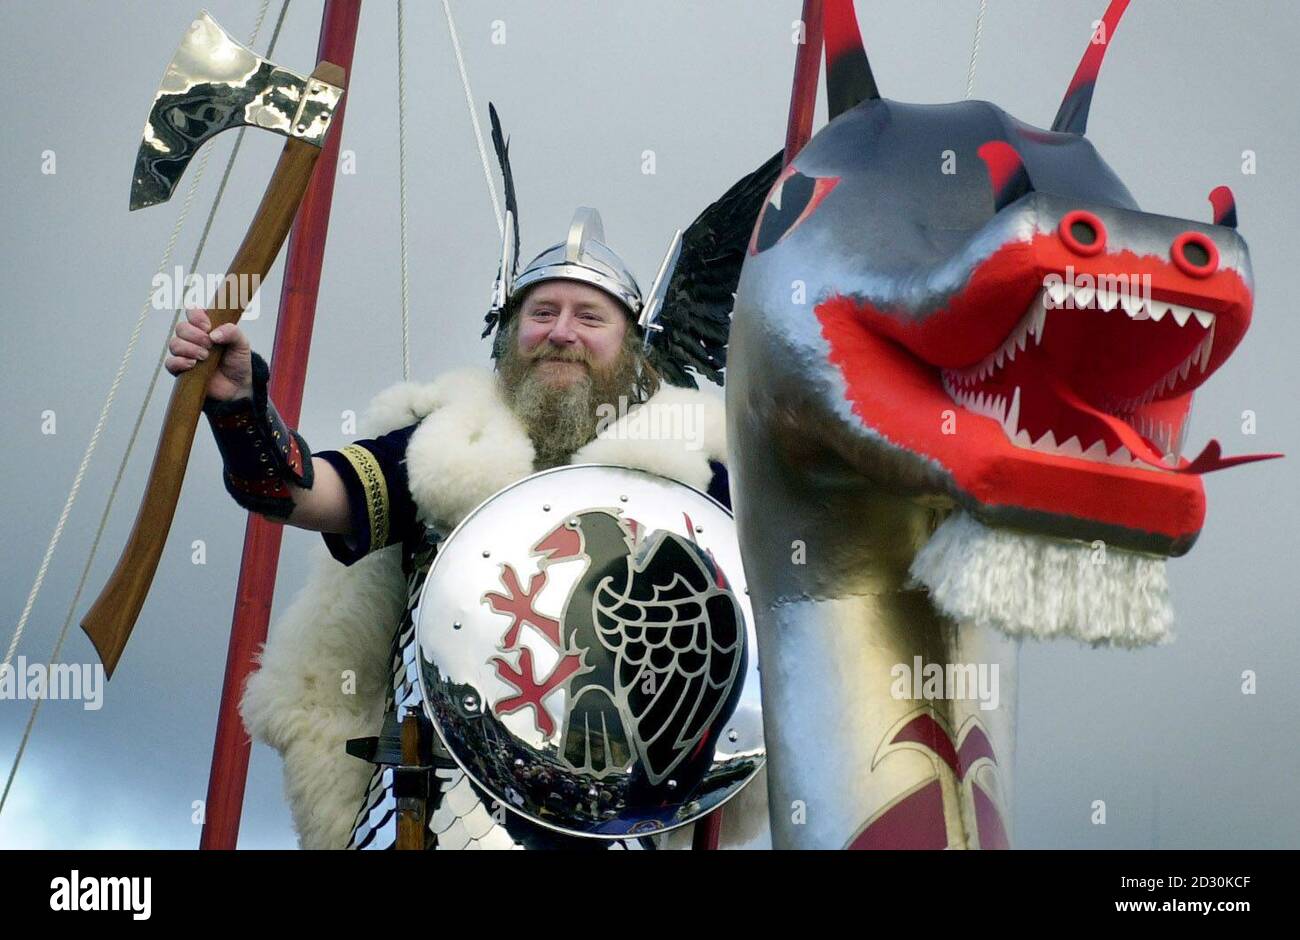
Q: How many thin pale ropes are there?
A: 5